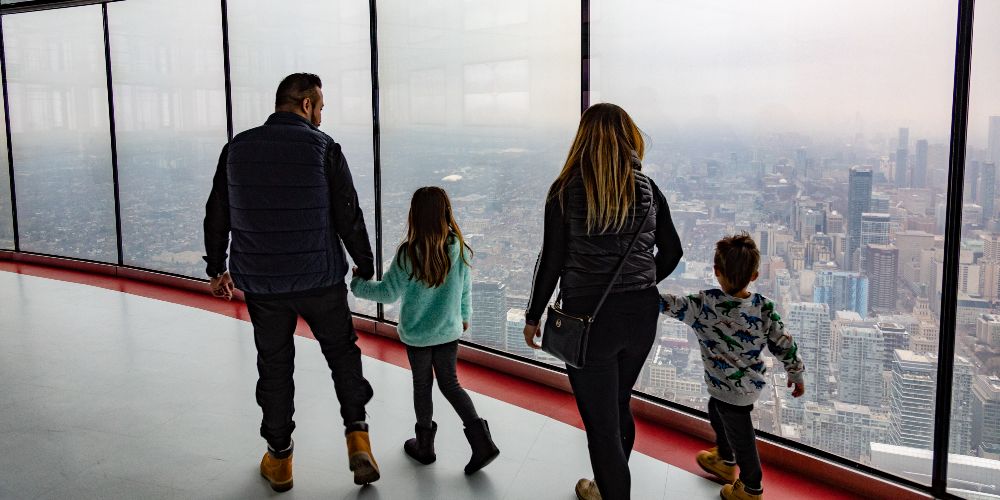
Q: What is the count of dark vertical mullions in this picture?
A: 6